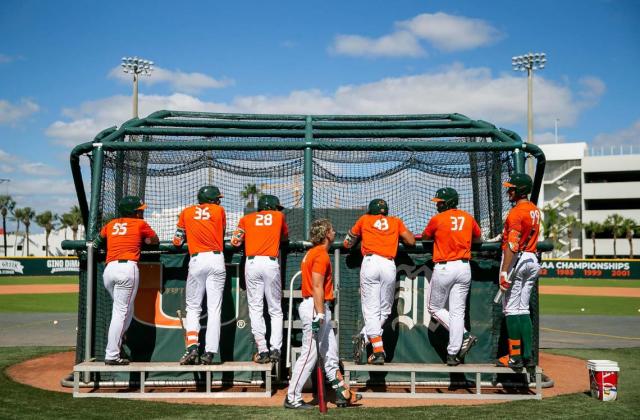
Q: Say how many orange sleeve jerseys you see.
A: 7